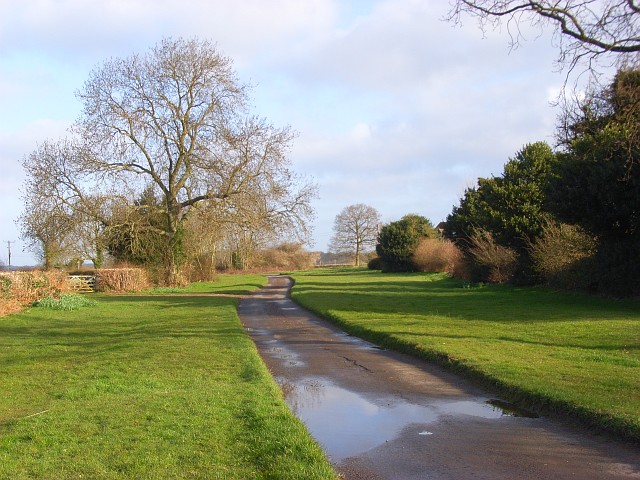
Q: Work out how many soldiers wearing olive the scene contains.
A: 0